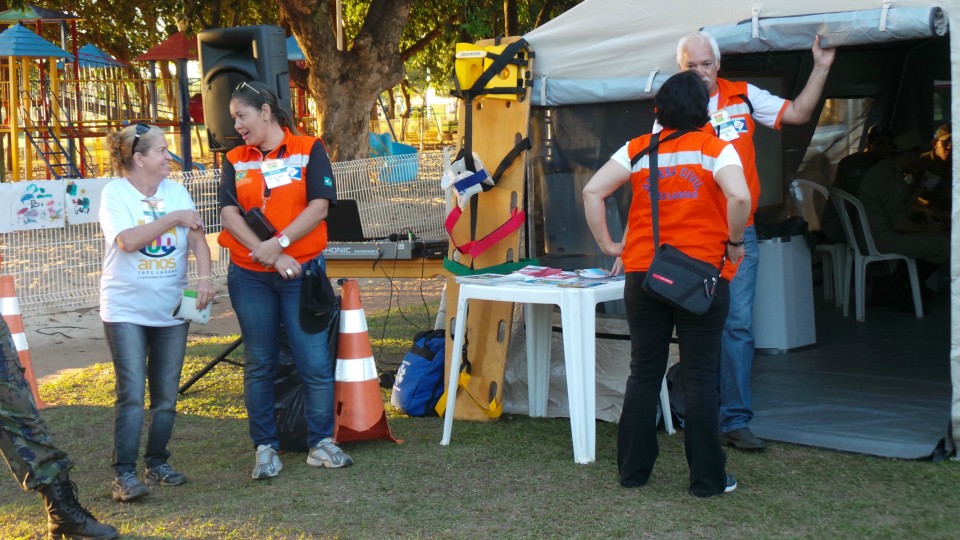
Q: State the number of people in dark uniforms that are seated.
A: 3